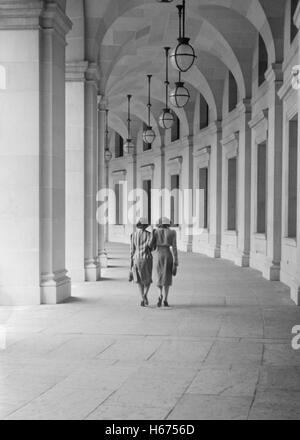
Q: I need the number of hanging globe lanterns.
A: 6